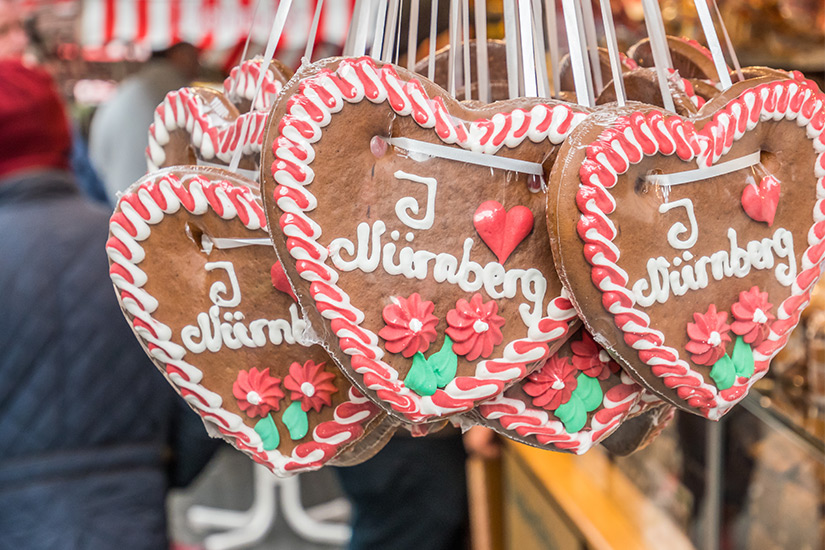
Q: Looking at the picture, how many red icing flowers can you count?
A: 8